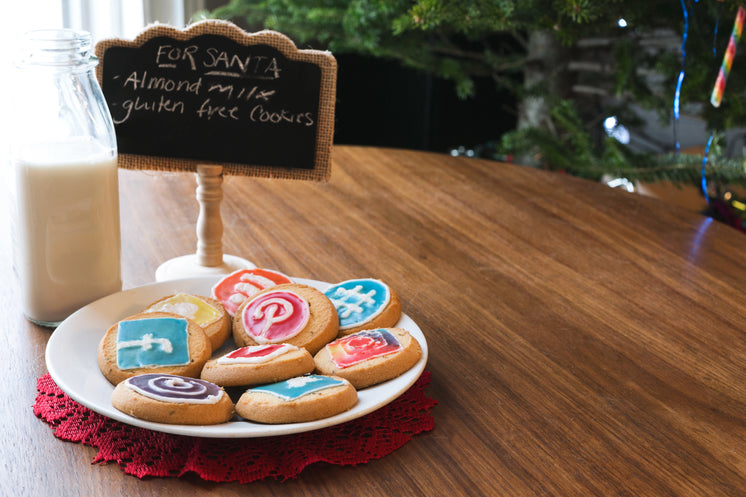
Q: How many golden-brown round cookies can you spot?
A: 9